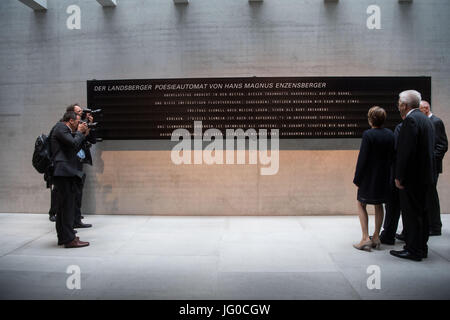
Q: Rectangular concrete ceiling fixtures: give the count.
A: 6